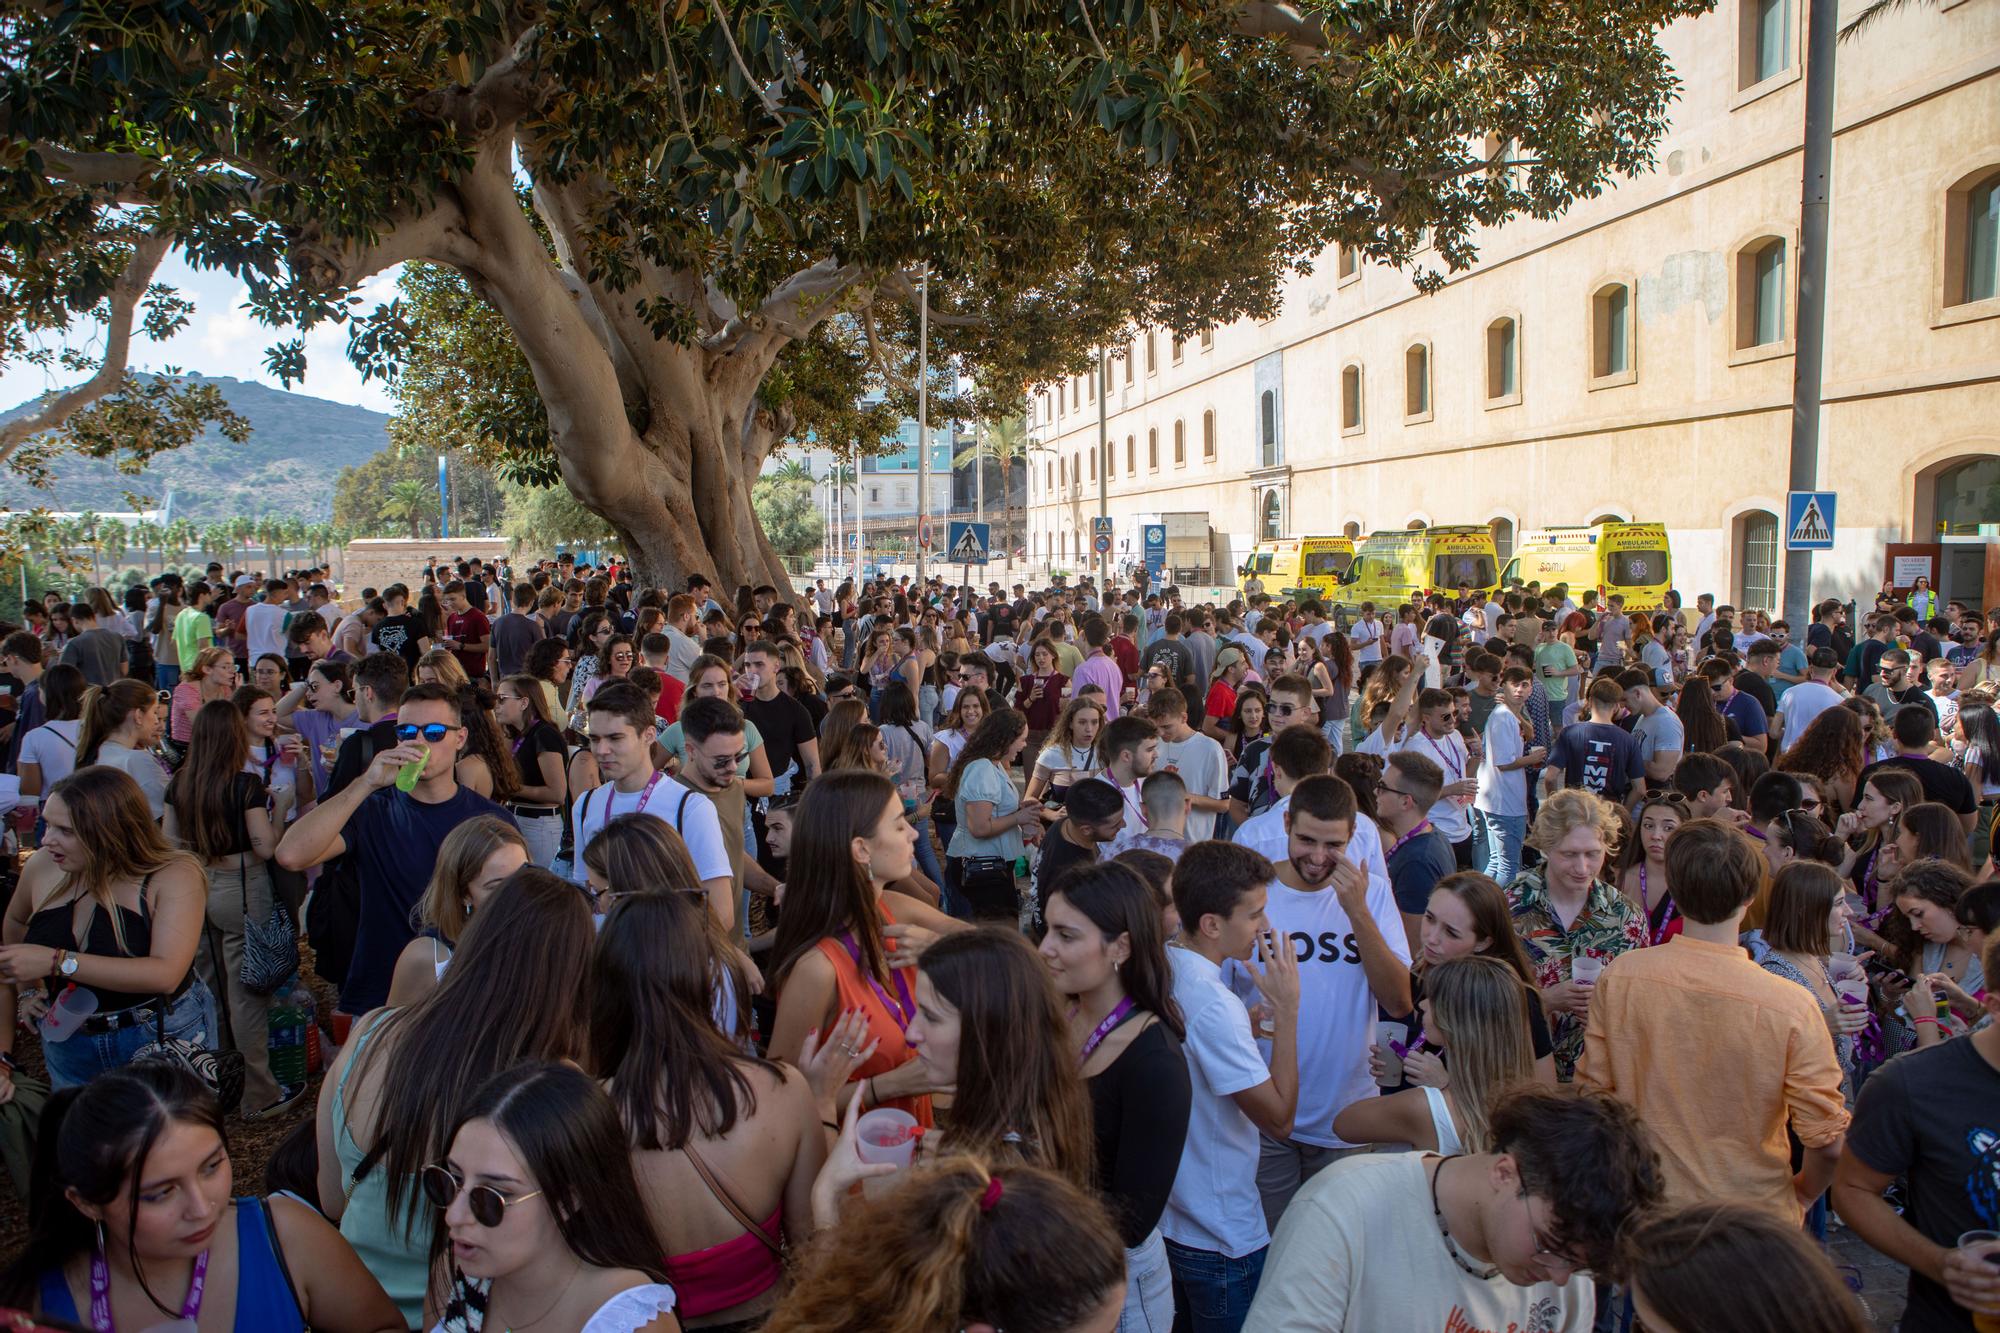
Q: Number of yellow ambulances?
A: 3